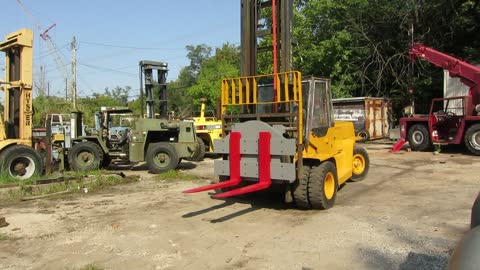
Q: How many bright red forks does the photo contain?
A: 2